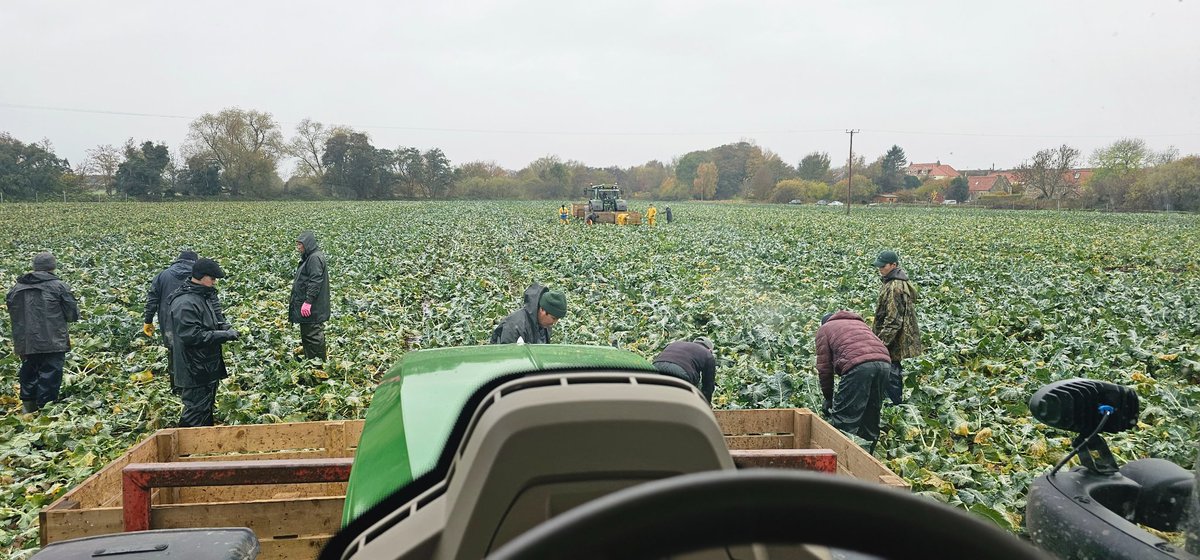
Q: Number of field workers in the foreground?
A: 8